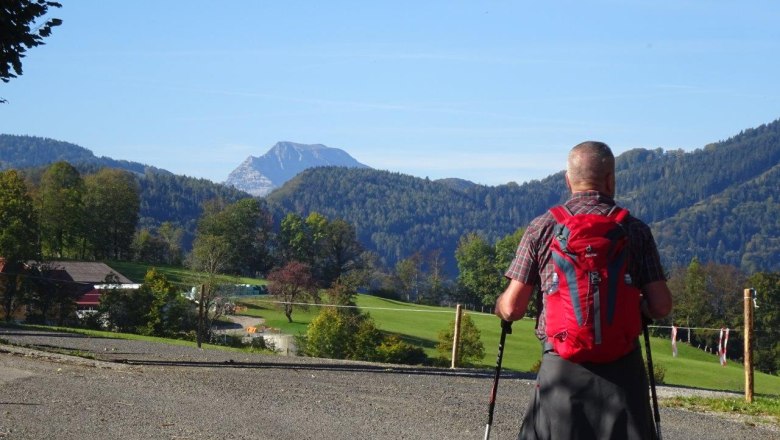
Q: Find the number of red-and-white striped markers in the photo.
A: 2